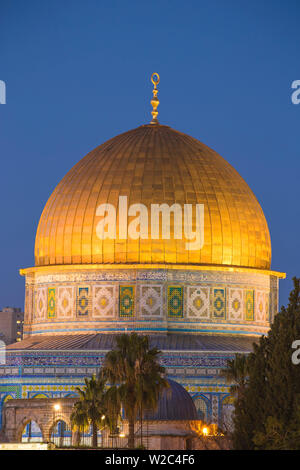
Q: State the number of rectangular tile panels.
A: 13